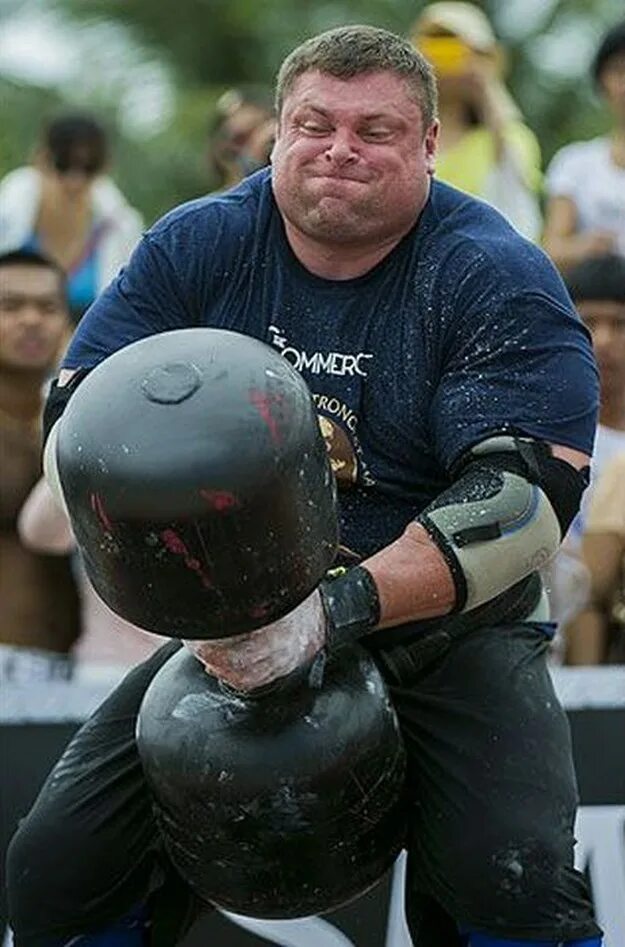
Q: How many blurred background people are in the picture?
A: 6